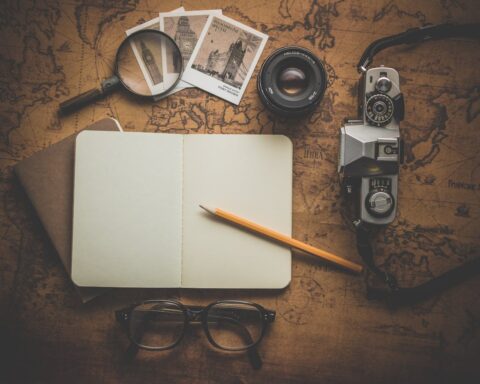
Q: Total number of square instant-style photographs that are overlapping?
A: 3